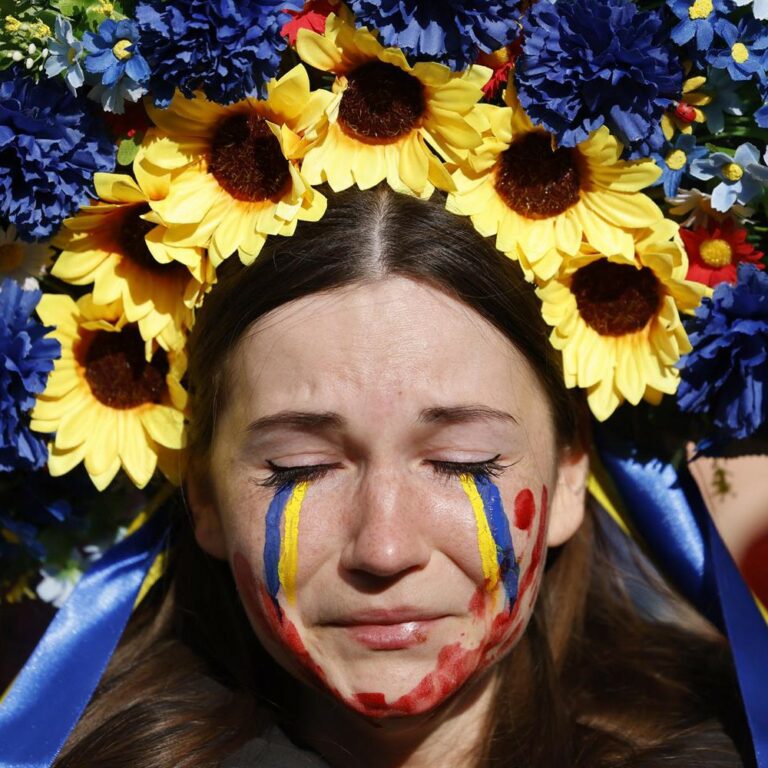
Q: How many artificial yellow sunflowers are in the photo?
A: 6